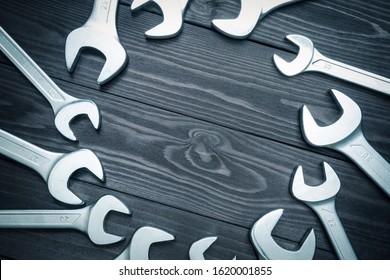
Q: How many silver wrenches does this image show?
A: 12